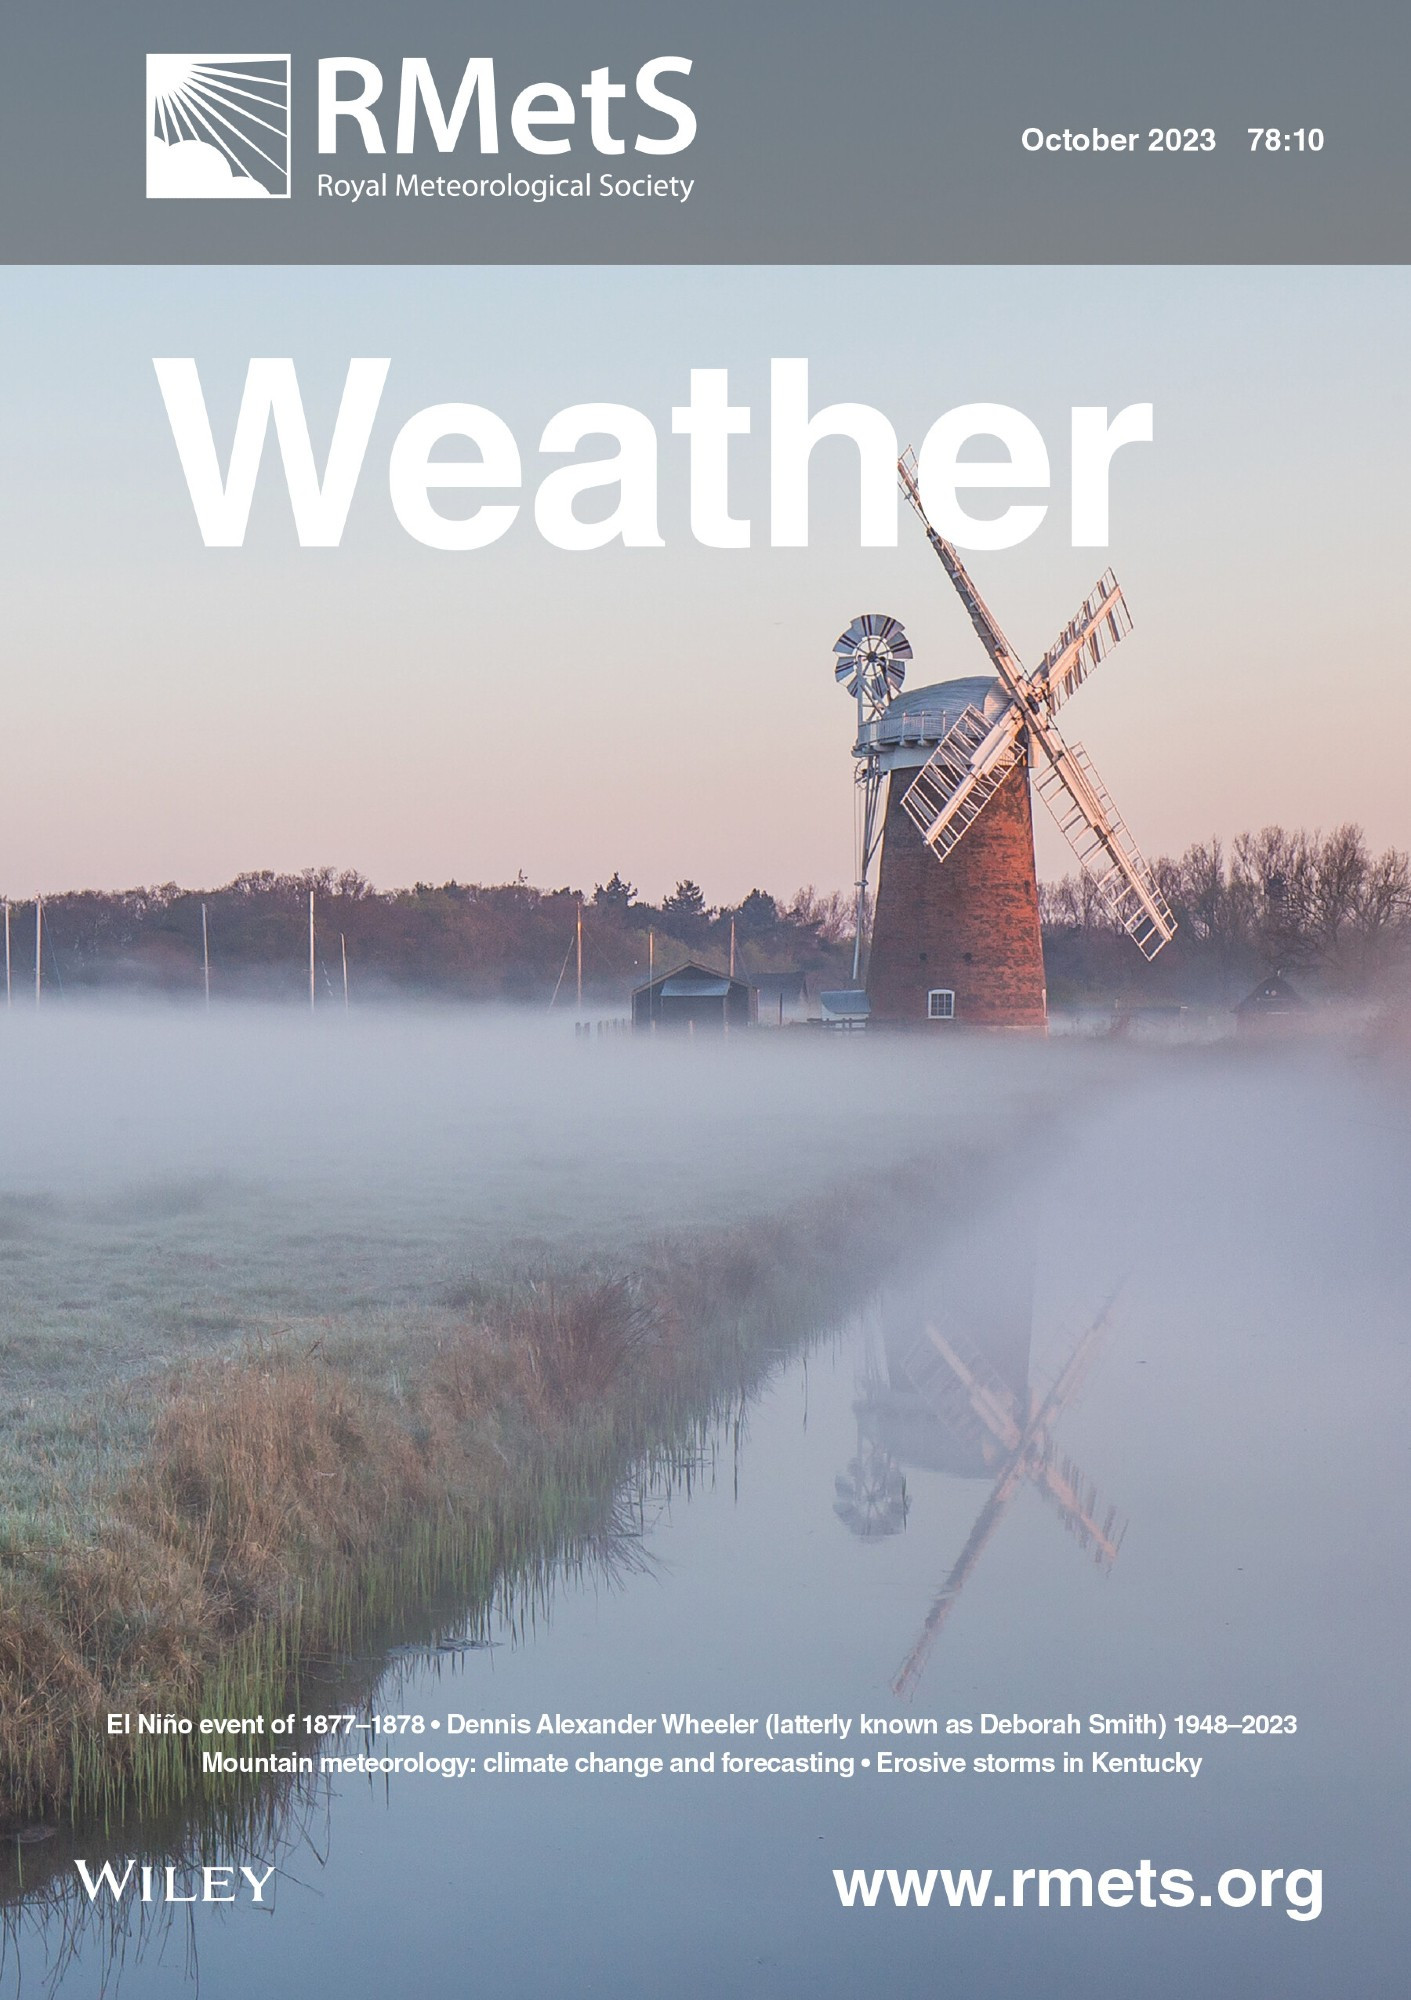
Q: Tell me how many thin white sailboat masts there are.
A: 8